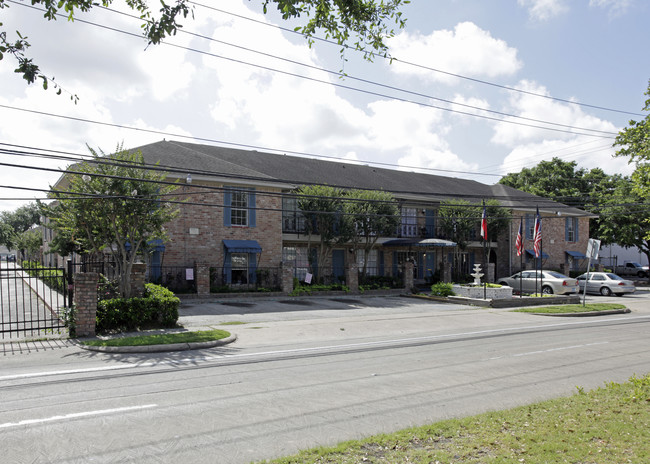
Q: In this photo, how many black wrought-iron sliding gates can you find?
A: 1